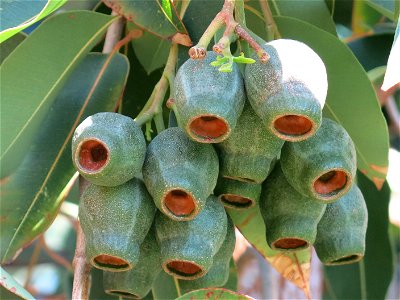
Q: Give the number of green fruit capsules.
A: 13